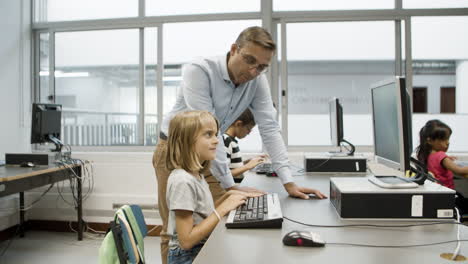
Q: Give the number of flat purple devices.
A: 0